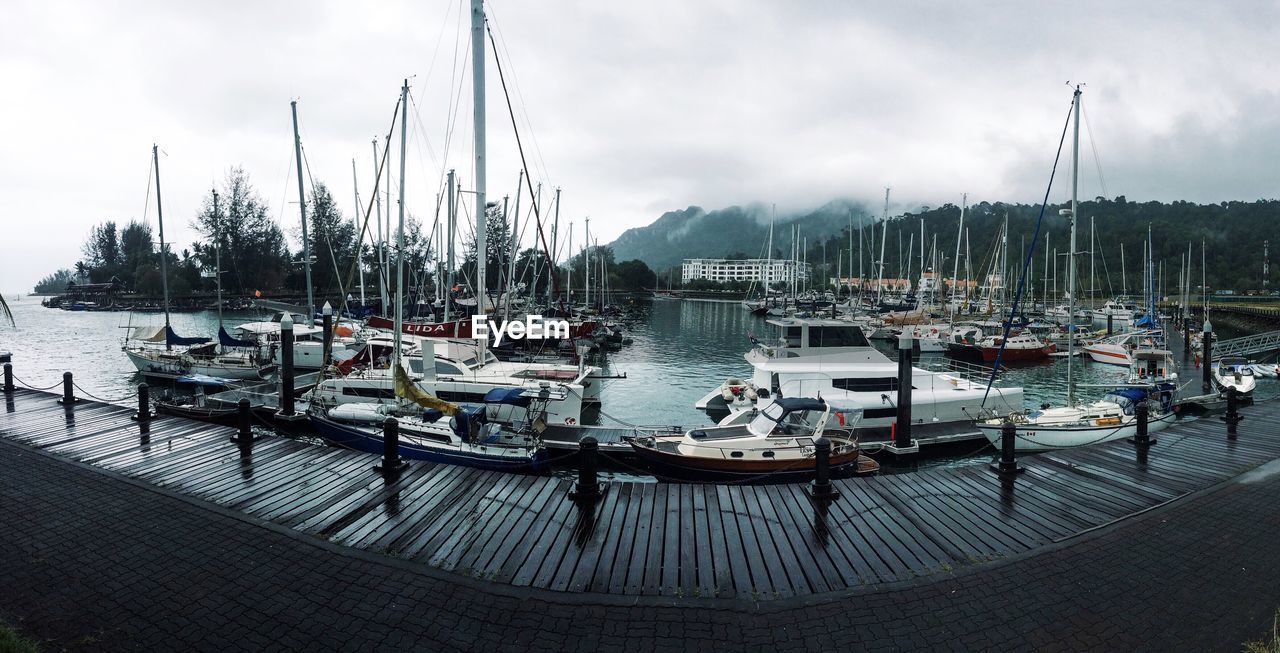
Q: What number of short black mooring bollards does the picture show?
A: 10